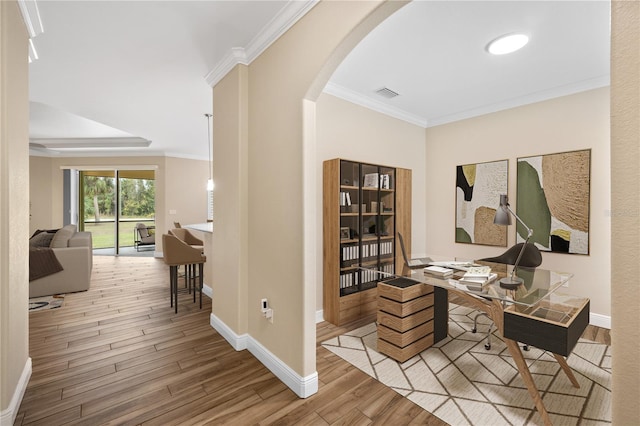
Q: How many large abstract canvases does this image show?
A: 2